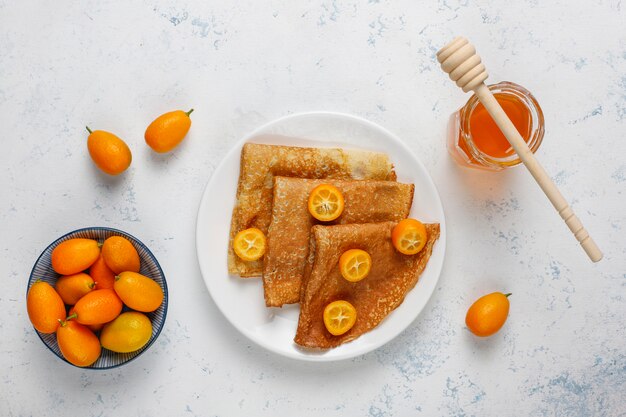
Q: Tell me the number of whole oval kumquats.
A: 12